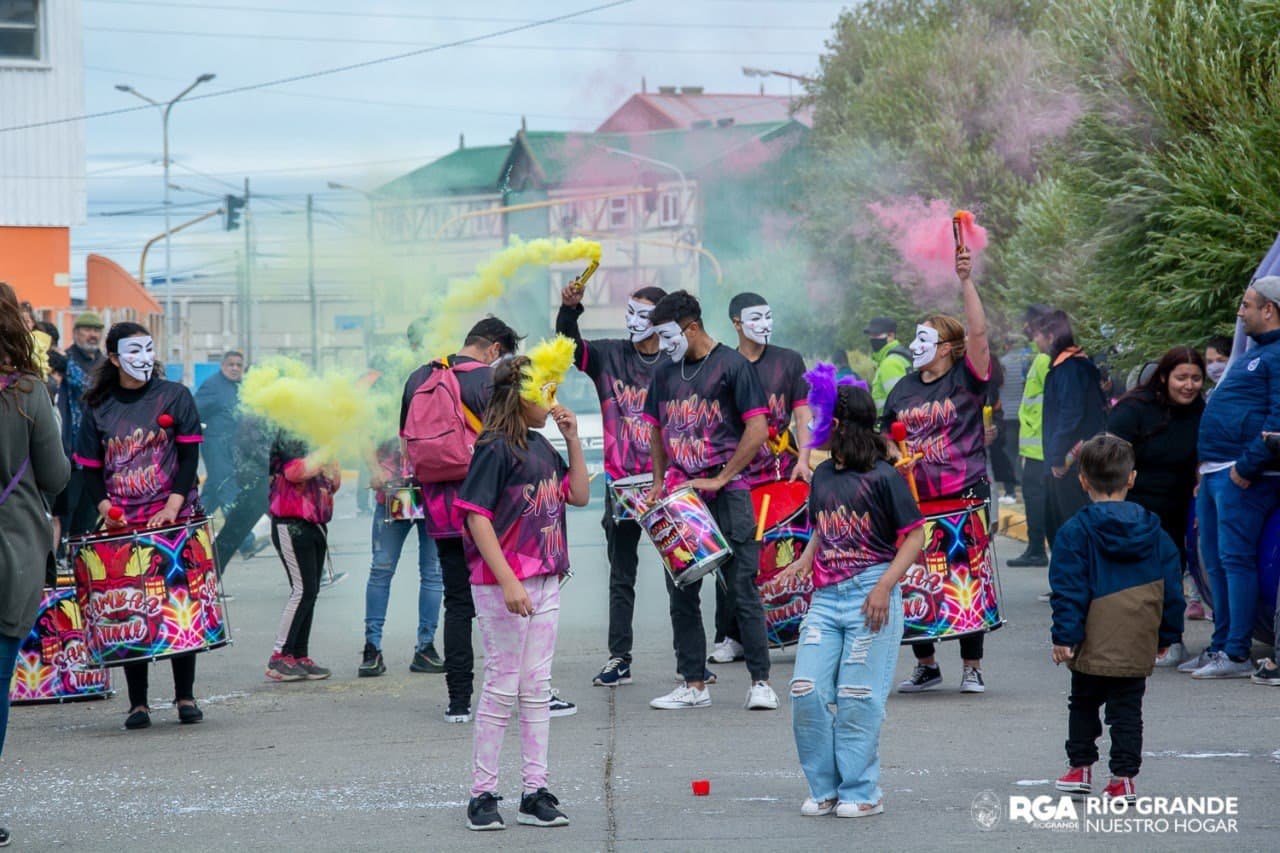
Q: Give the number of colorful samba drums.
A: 7